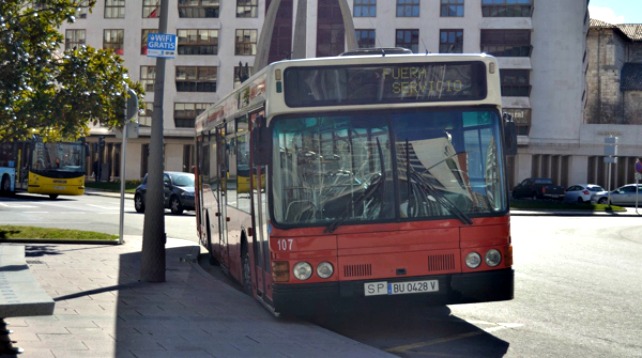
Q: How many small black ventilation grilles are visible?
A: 2